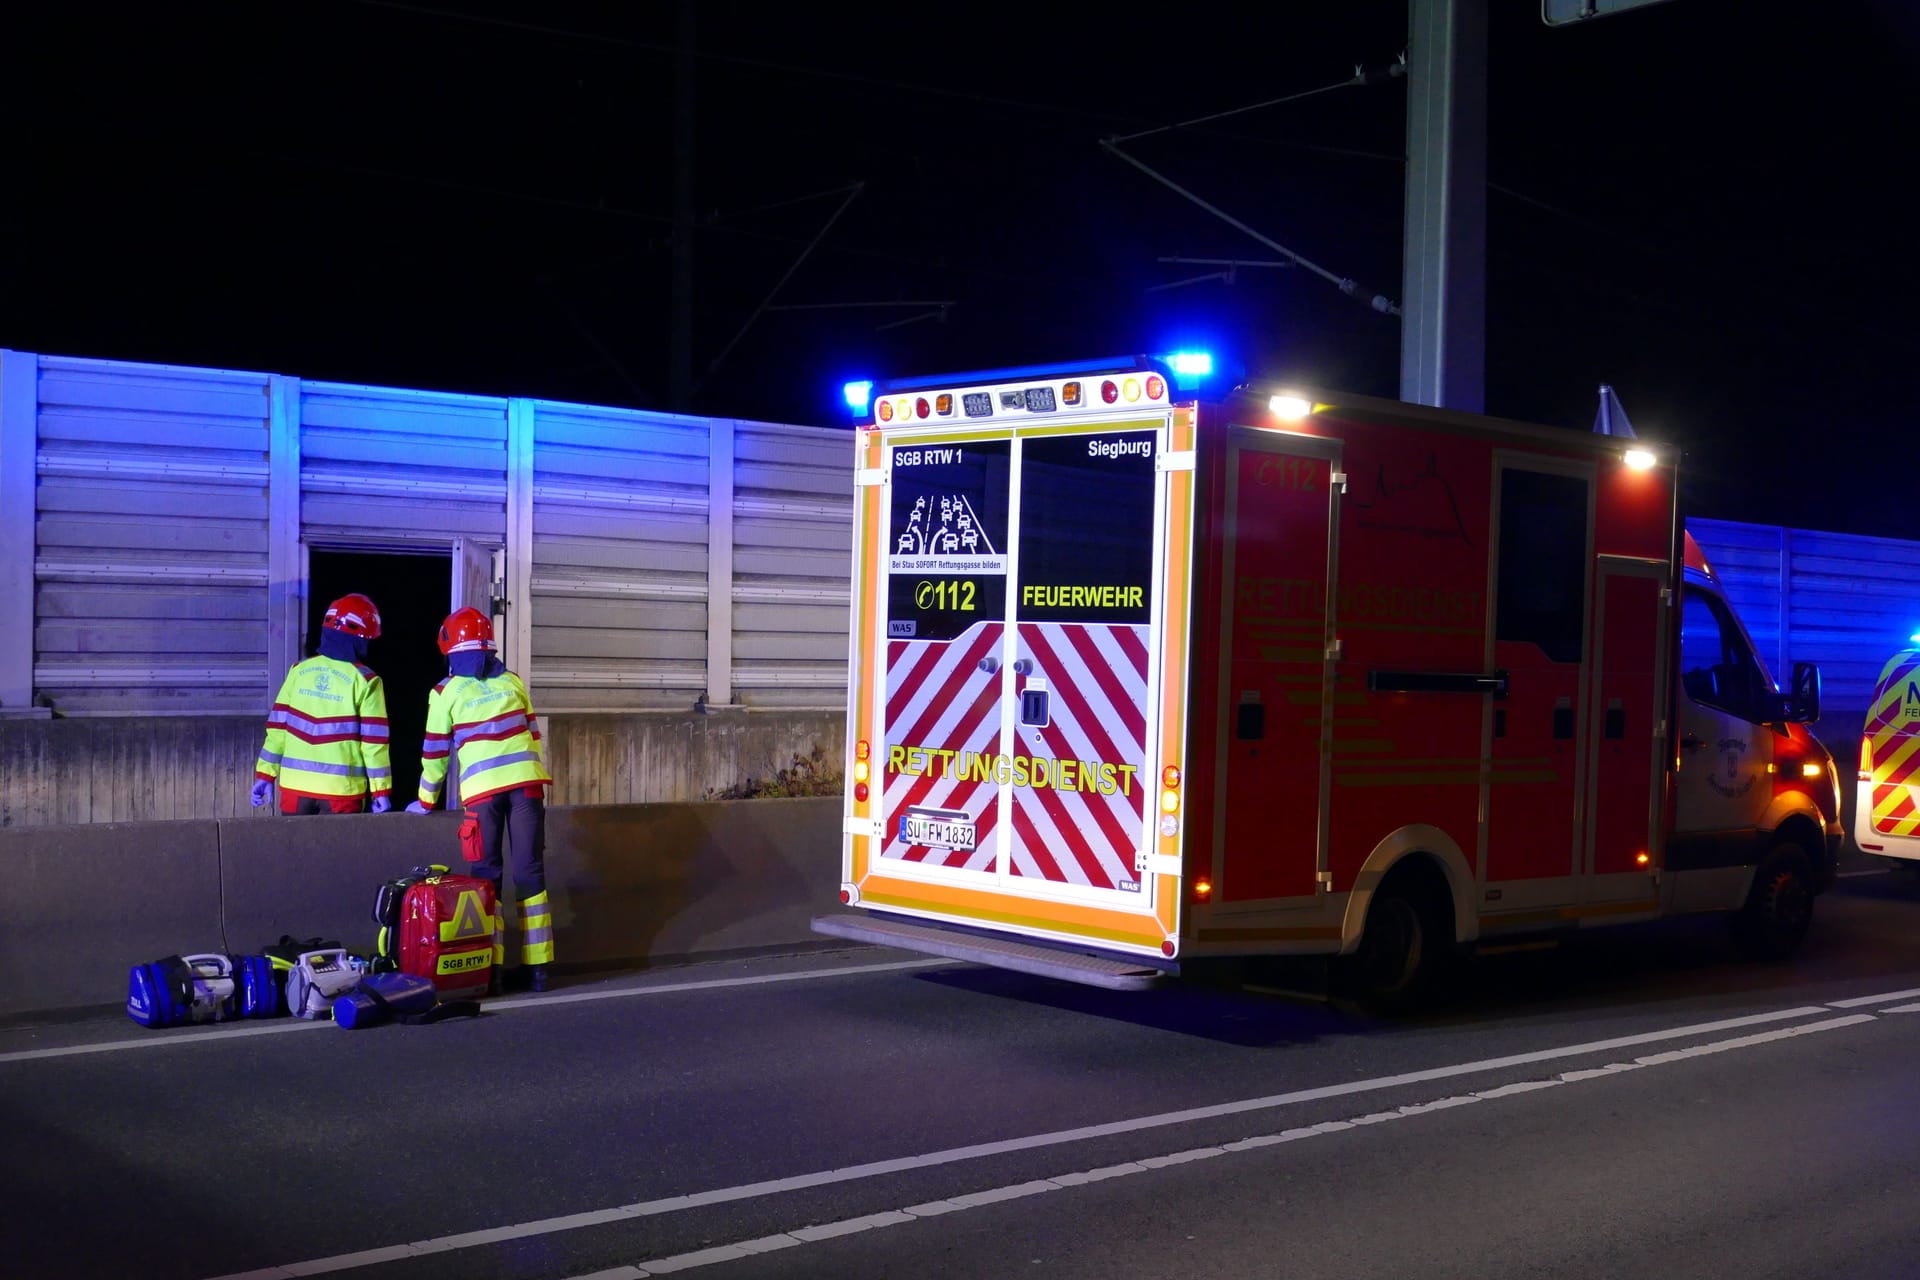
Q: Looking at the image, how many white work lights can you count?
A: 2